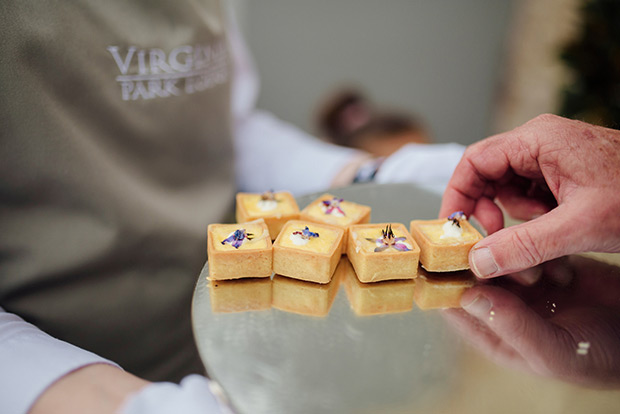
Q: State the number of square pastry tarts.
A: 6